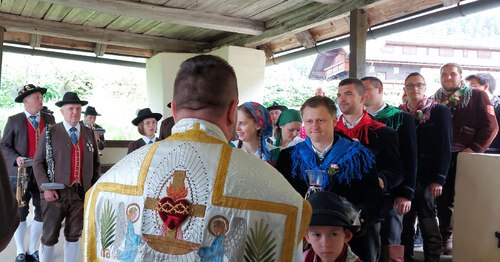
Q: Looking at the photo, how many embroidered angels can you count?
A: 2